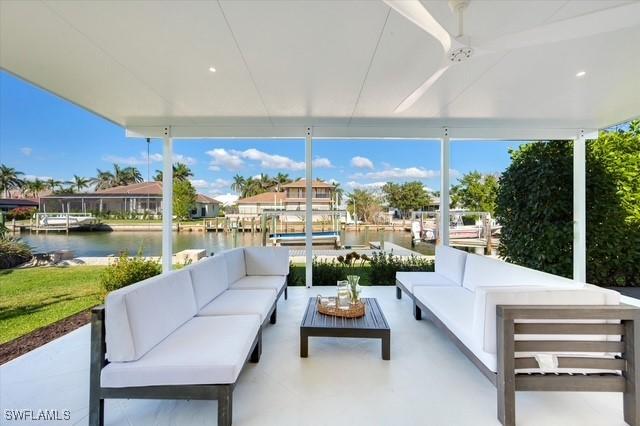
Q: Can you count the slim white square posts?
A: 4